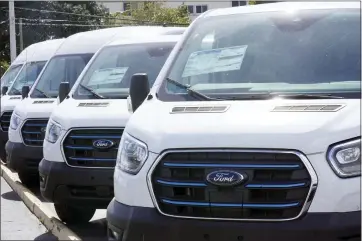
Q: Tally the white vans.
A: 5